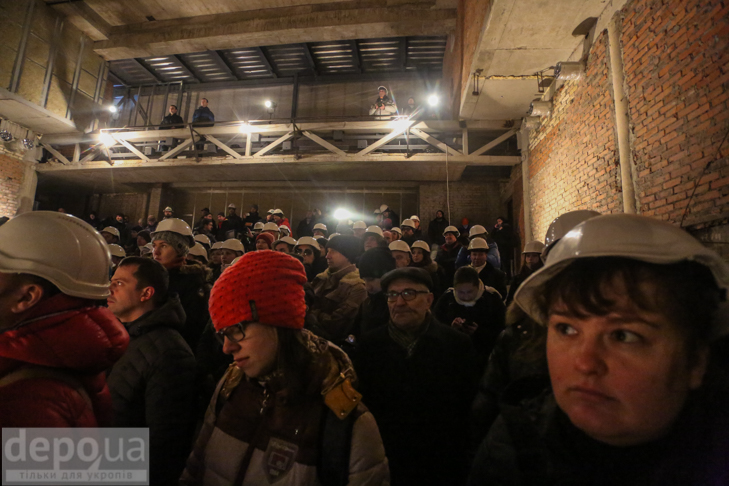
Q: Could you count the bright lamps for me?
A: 7